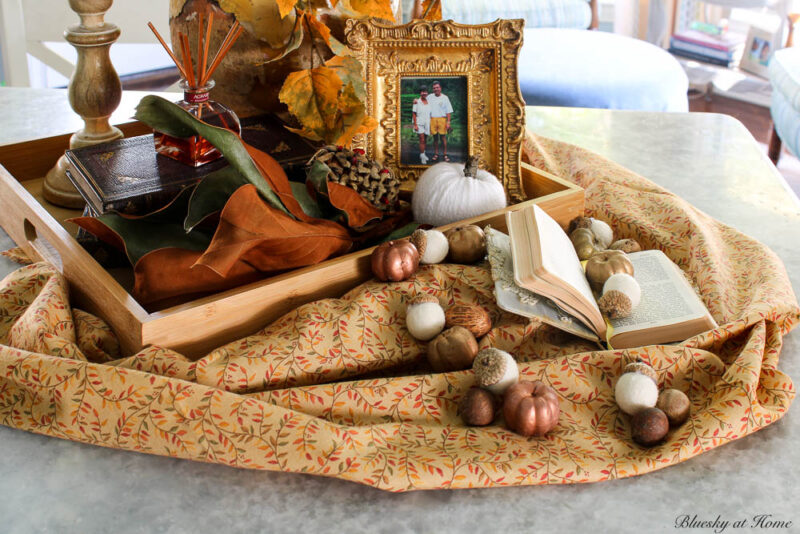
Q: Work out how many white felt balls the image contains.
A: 6